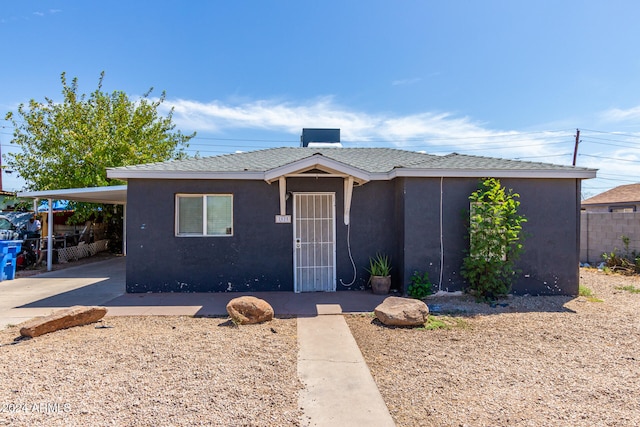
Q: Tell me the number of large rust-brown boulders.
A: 3